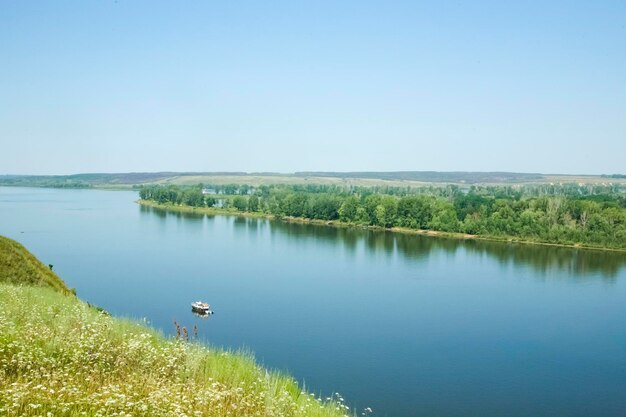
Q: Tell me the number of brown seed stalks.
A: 3